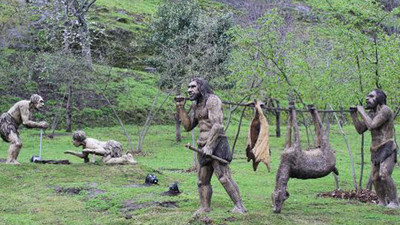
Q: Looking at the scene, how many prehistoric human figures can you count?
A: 4